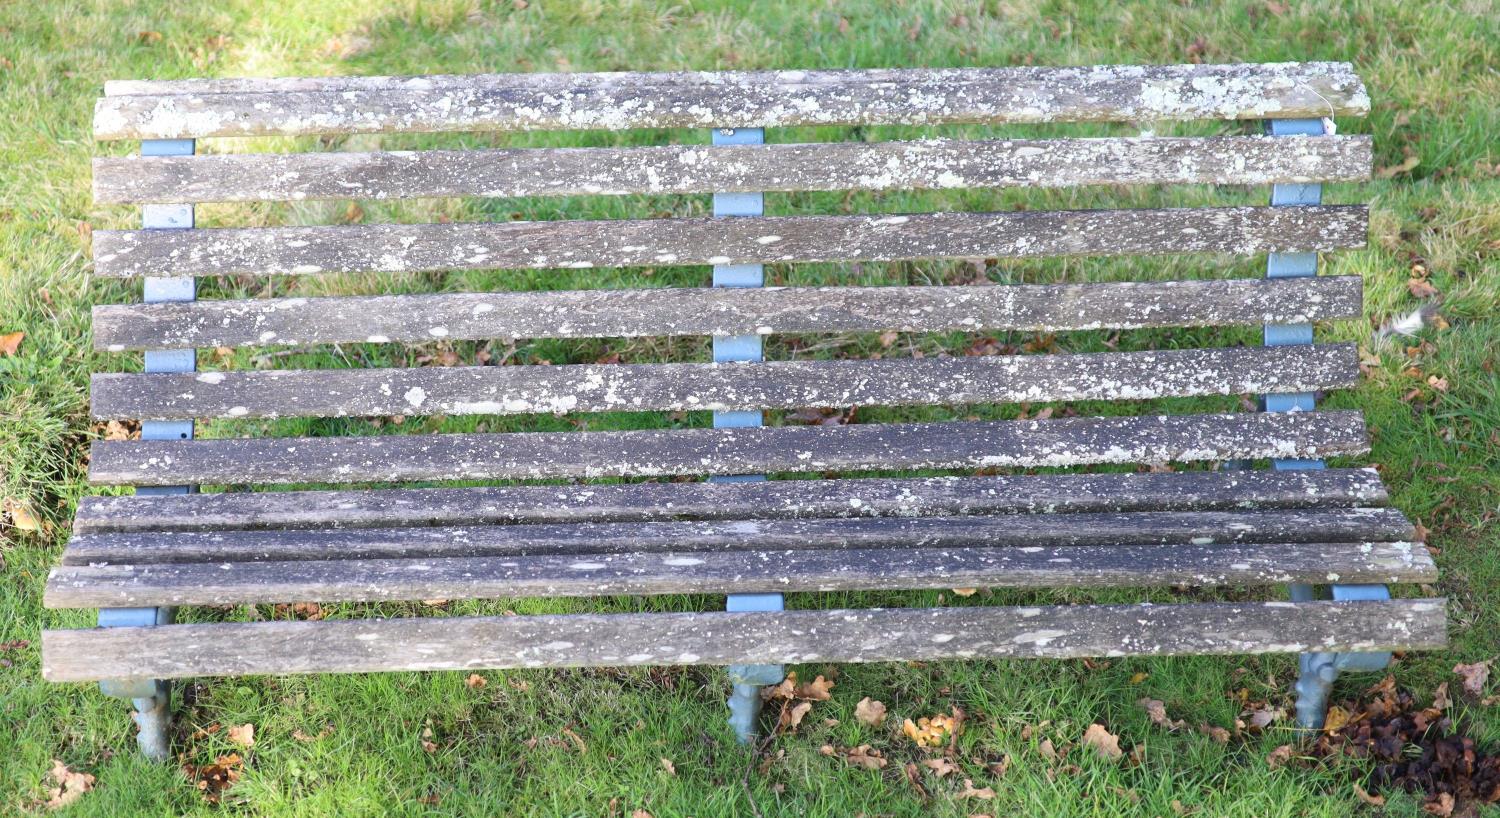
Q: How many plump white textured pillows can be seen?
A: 0